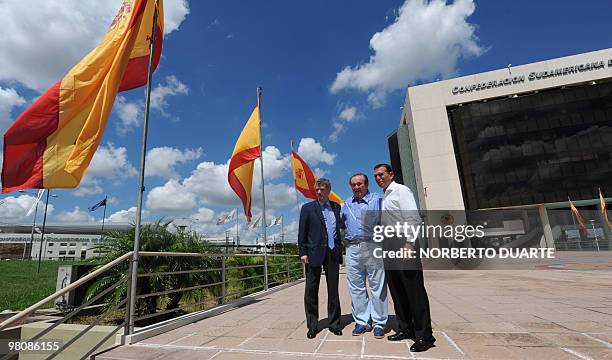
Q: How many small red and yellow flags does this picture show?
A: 2